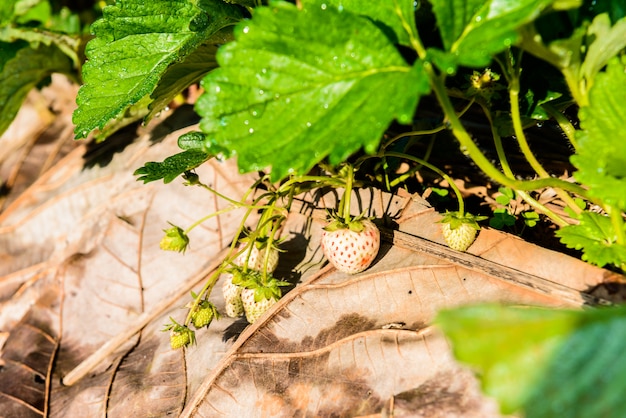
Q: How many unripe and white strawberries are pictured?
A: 8